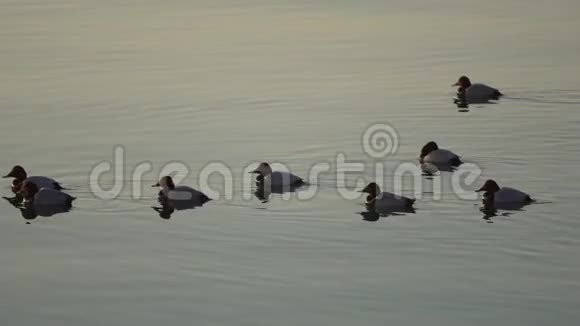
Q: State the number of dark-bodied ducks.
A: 8